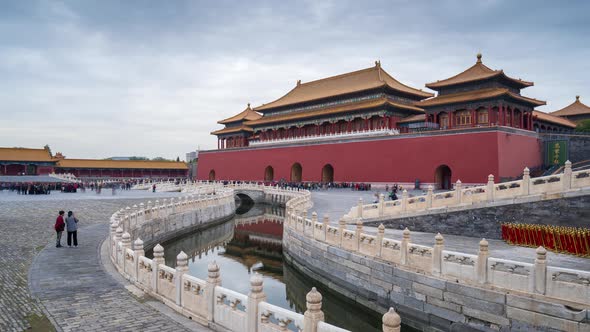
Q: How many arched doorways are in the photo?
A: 5